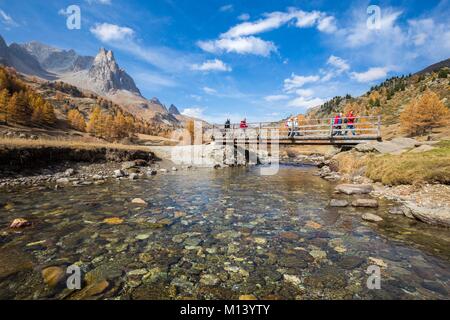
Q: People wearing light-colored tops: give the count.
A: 2